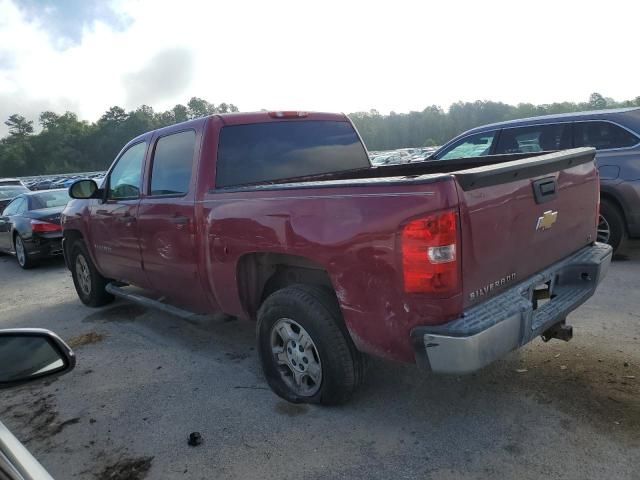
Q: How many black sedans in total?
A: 1